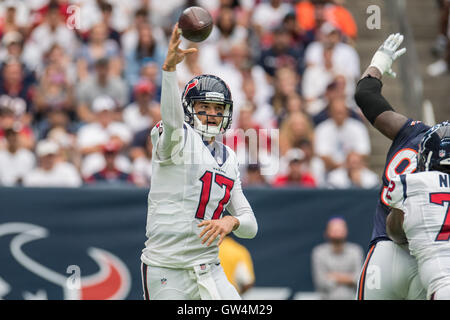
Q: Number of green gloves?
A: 0